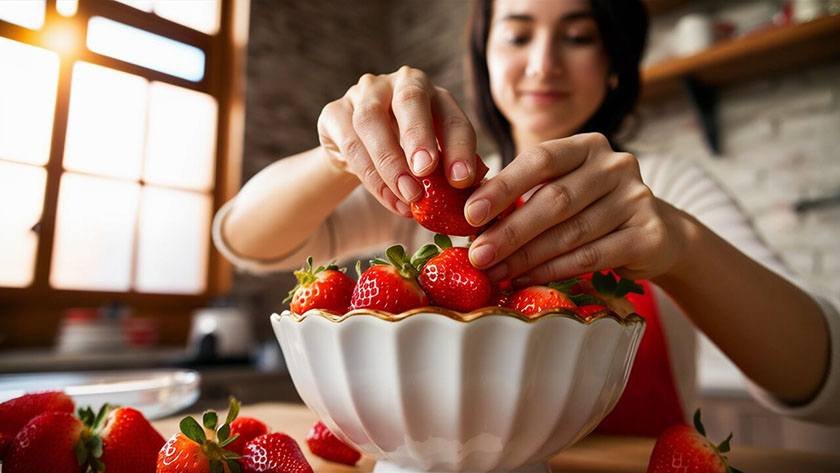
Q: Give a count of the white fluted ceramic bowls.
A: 1